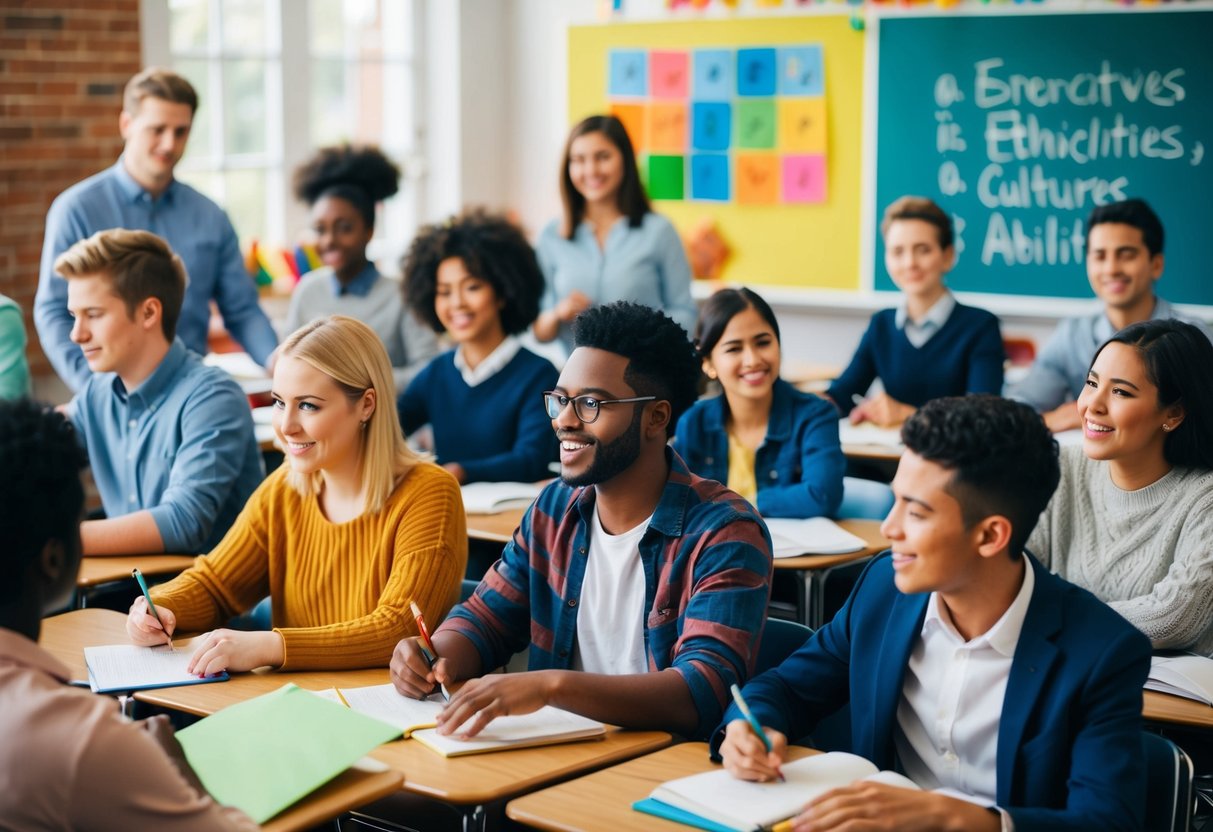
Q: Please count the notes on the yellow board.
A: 14